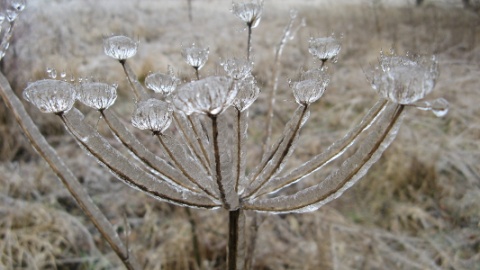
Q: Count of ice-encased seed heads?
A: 13